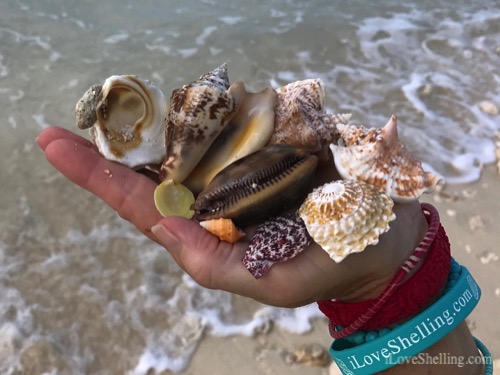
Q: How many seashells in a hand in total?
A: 9